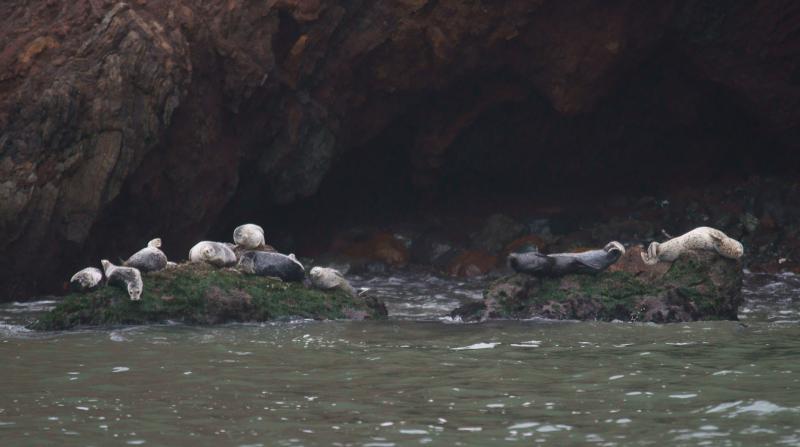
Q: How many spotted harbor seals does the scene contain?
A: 9